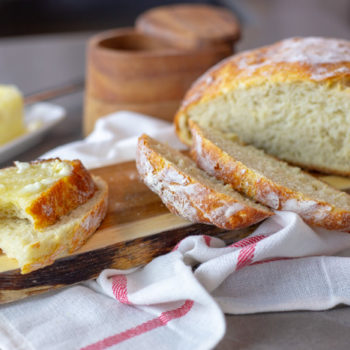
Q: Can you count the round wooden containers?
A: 1